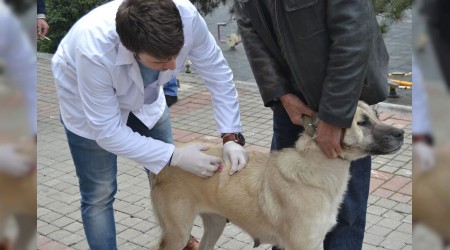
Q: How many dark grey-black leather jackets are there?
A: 1